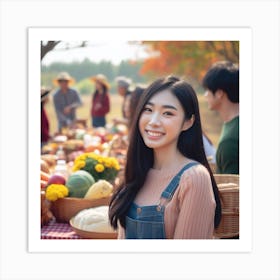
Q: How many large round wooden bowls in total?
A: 2